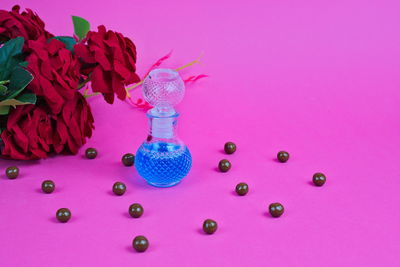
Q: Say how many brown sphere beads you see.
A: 15